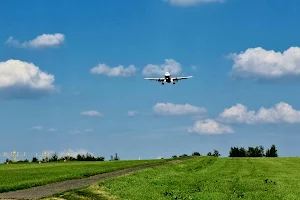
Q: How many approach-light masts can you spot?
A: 3